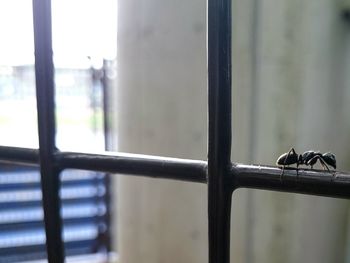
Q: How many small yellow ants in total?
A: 0